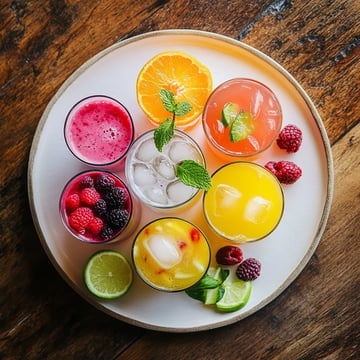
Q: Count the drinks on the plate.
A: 6